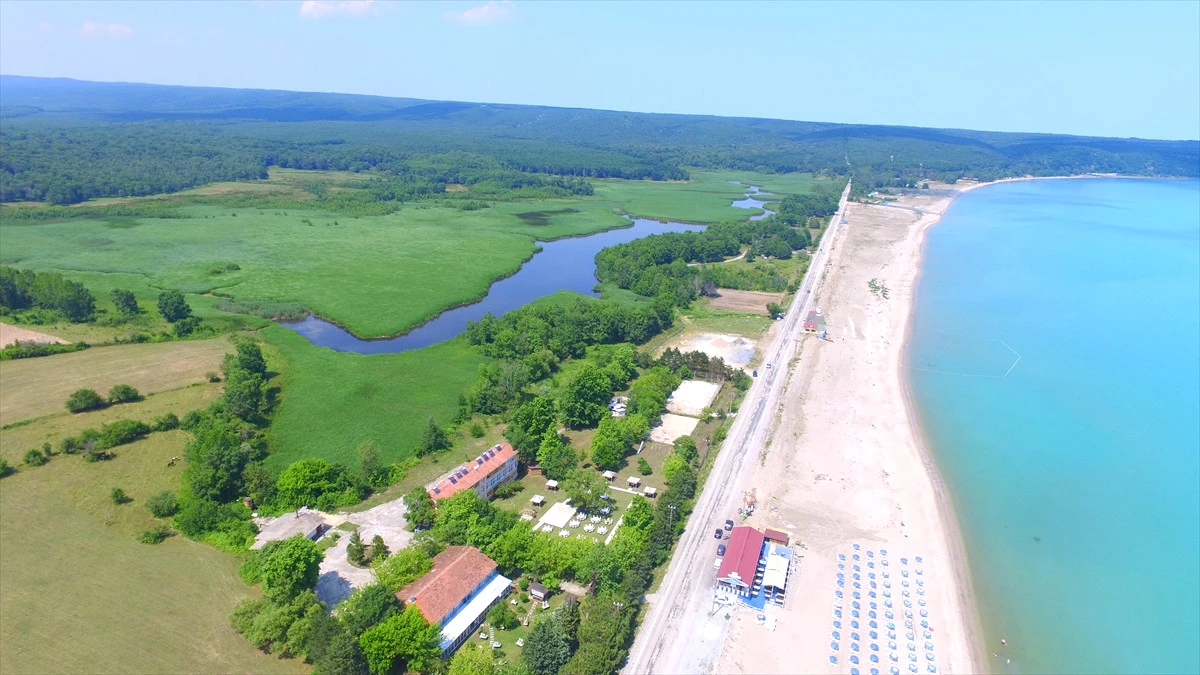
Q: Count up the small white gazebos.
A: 5